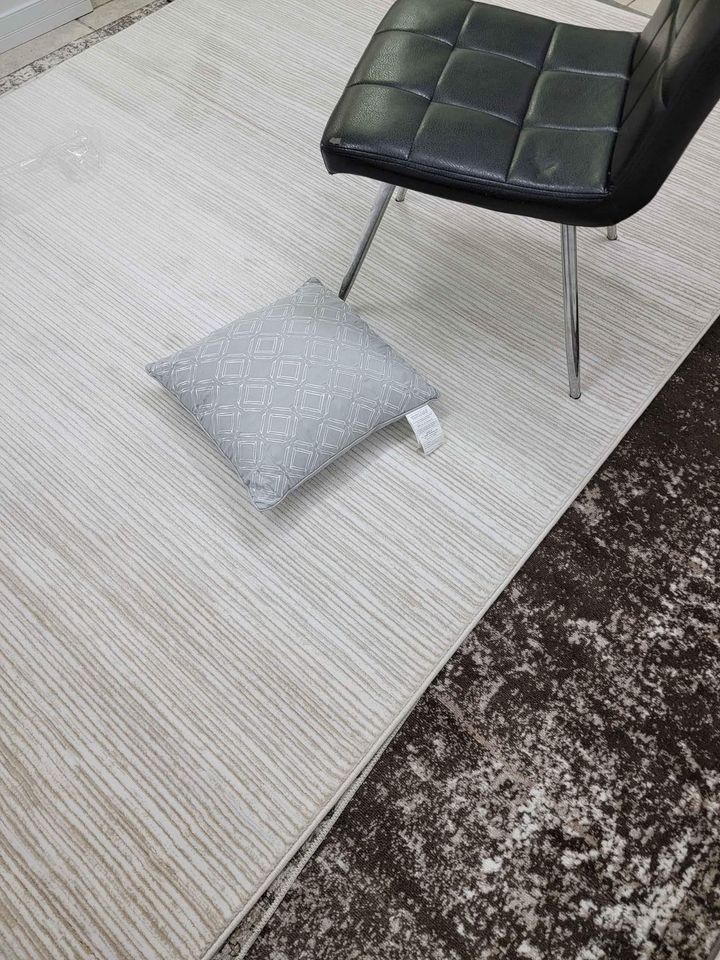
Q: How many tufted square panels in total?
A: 9